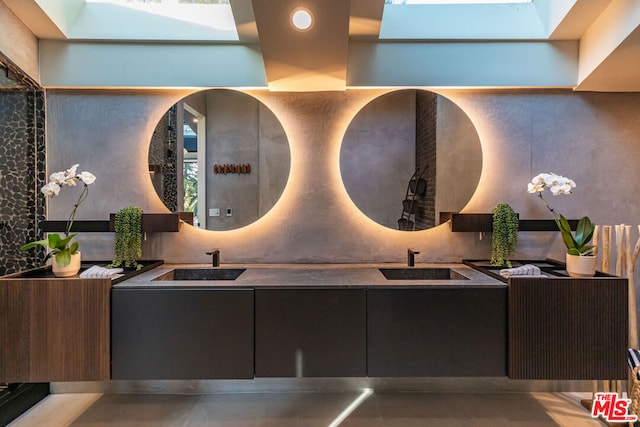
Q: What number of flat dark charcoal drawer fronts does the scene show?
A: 3